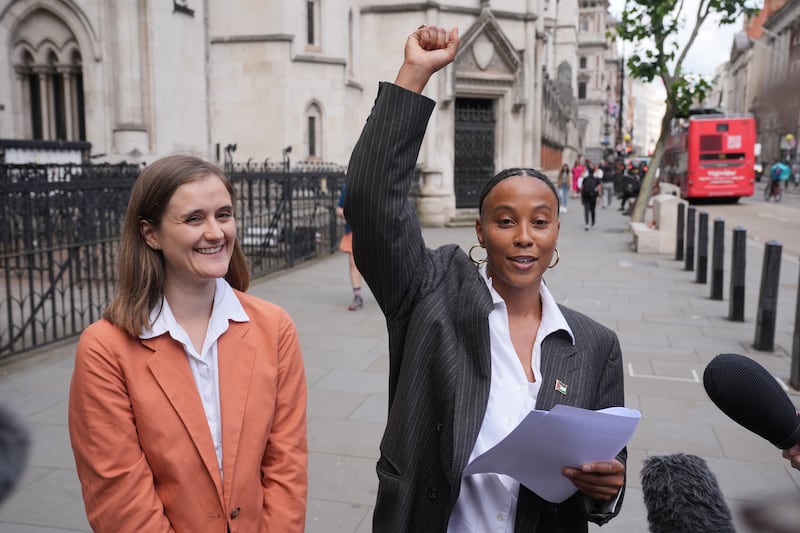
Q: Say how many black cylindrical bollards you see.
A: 7